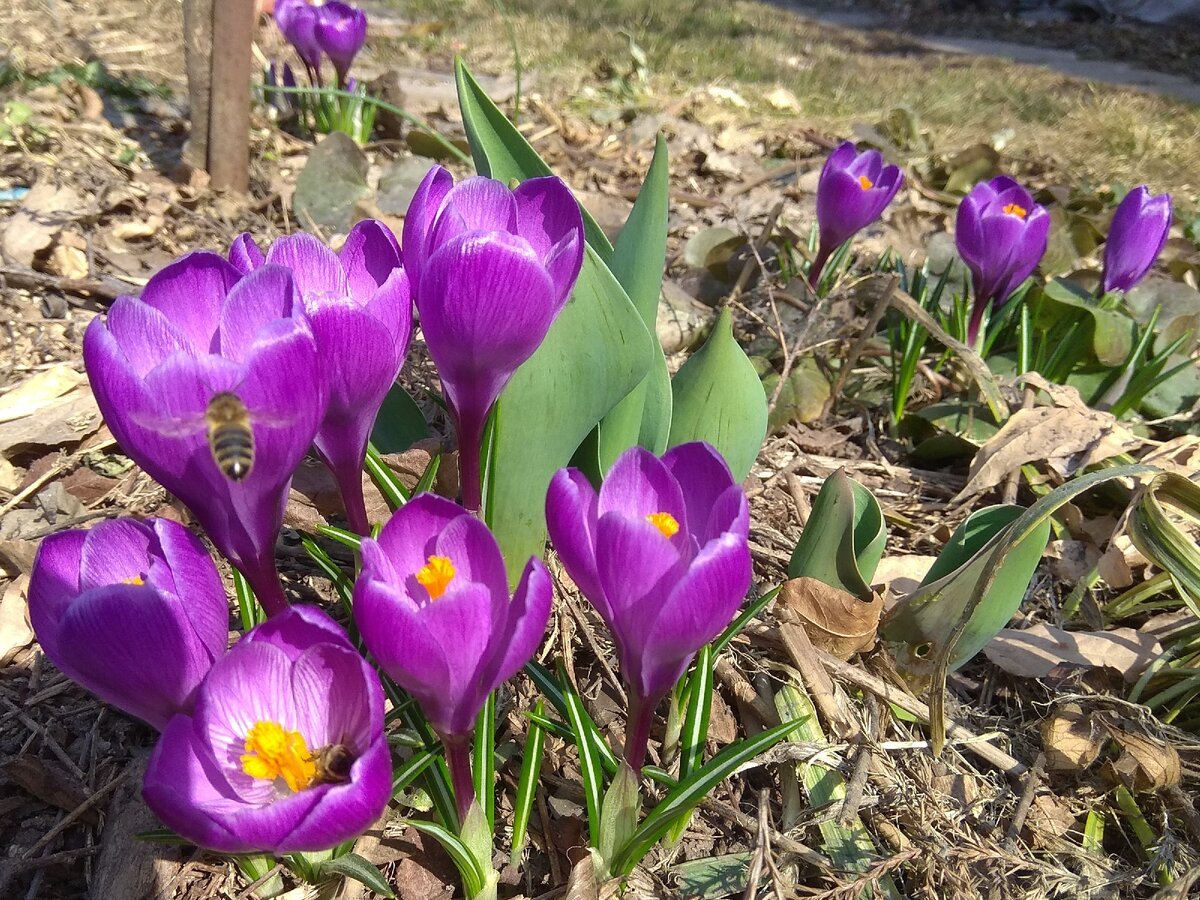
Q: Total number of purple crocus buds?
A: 12